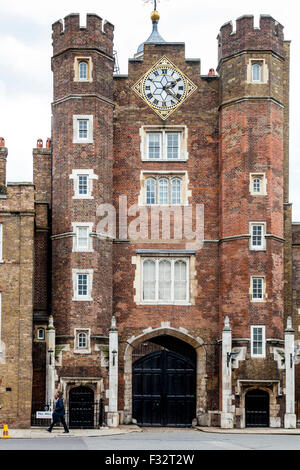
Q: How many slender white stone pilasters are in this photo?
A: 4